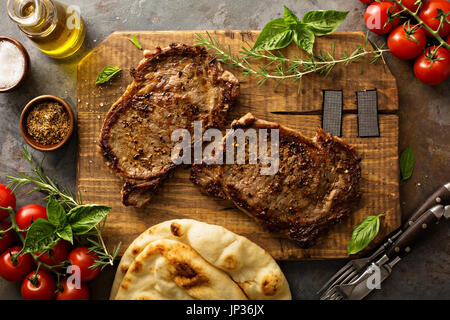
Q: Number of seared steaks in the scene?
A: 2